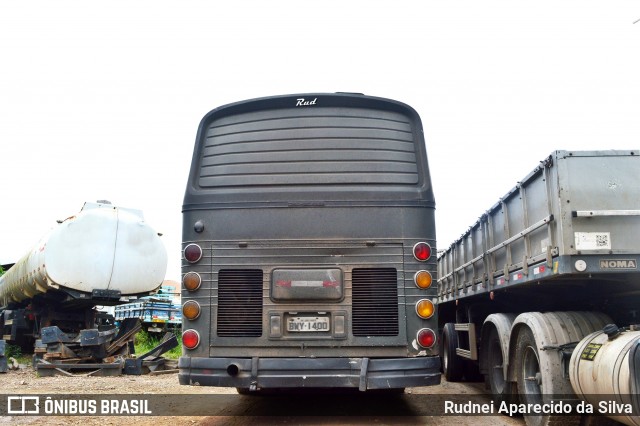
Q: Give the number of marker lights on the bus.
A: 8